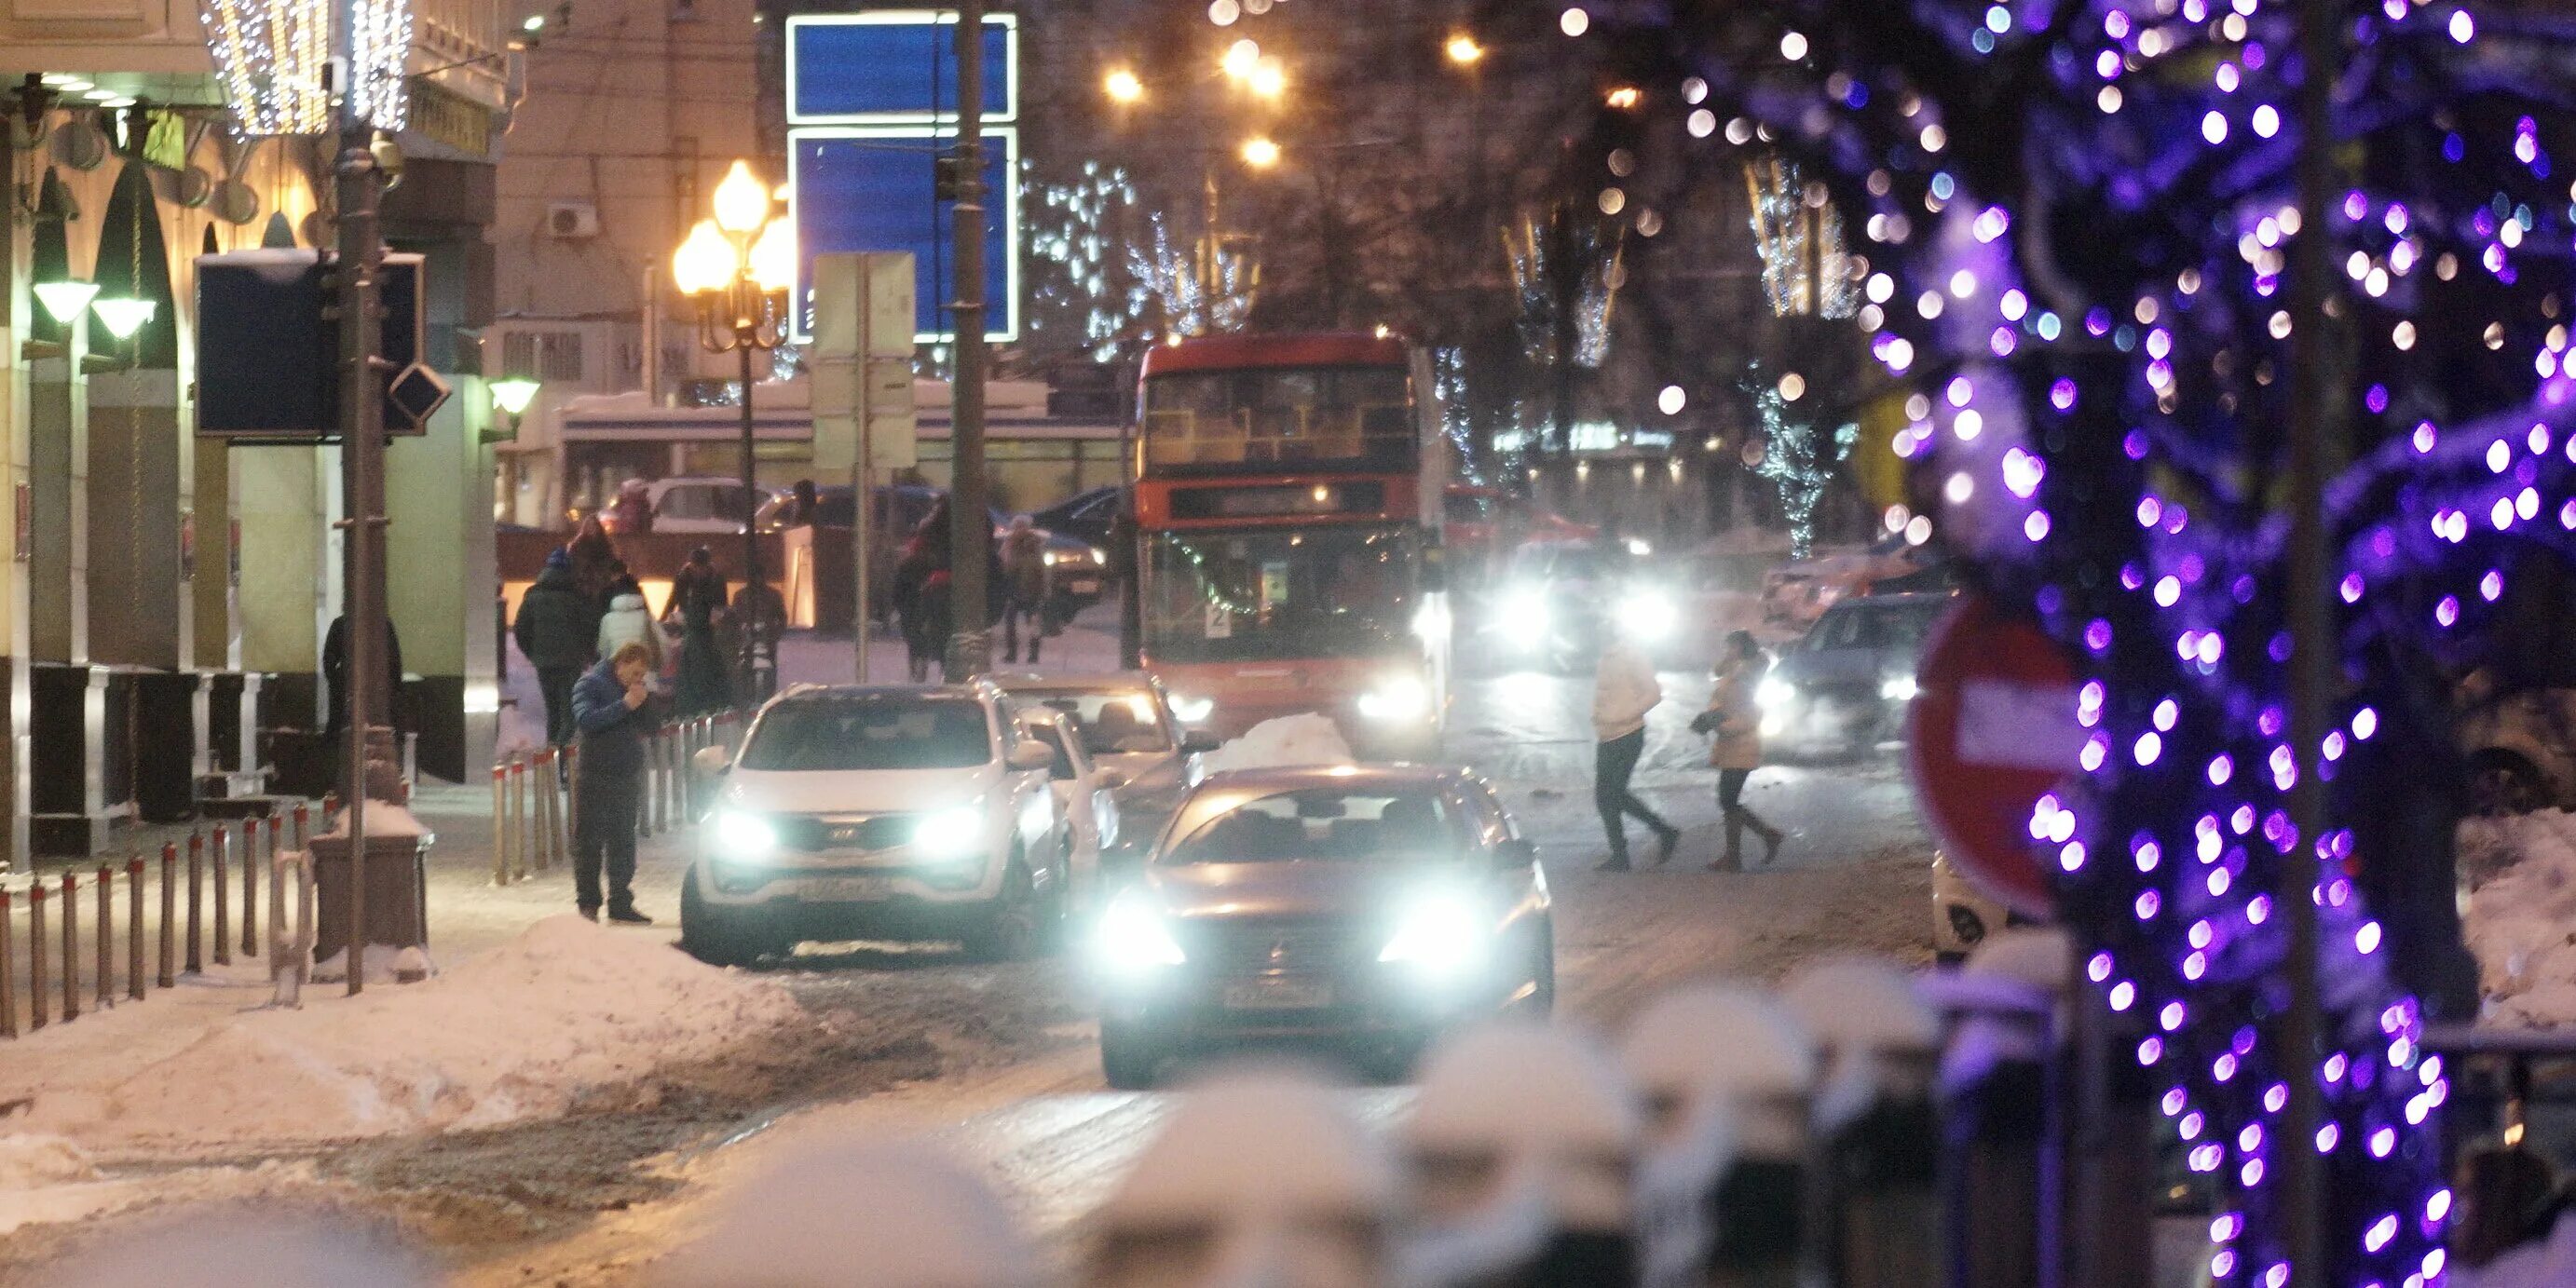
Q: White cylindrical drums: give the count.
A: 0